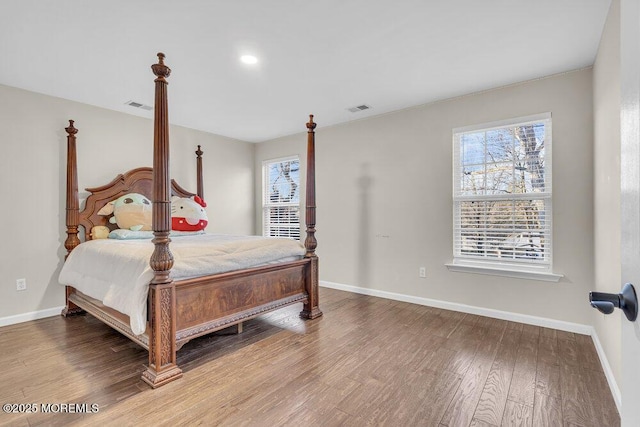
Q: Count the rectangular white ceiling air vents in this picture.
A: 2